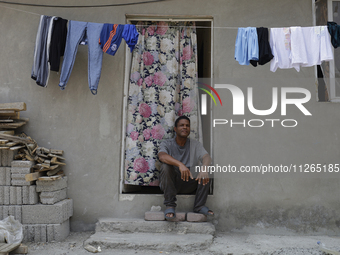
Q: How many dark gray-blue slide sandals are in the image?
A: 2